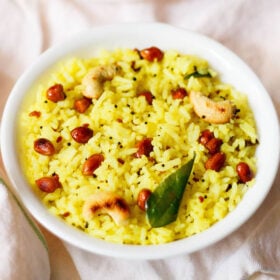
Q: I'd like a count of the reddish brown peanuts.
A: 15